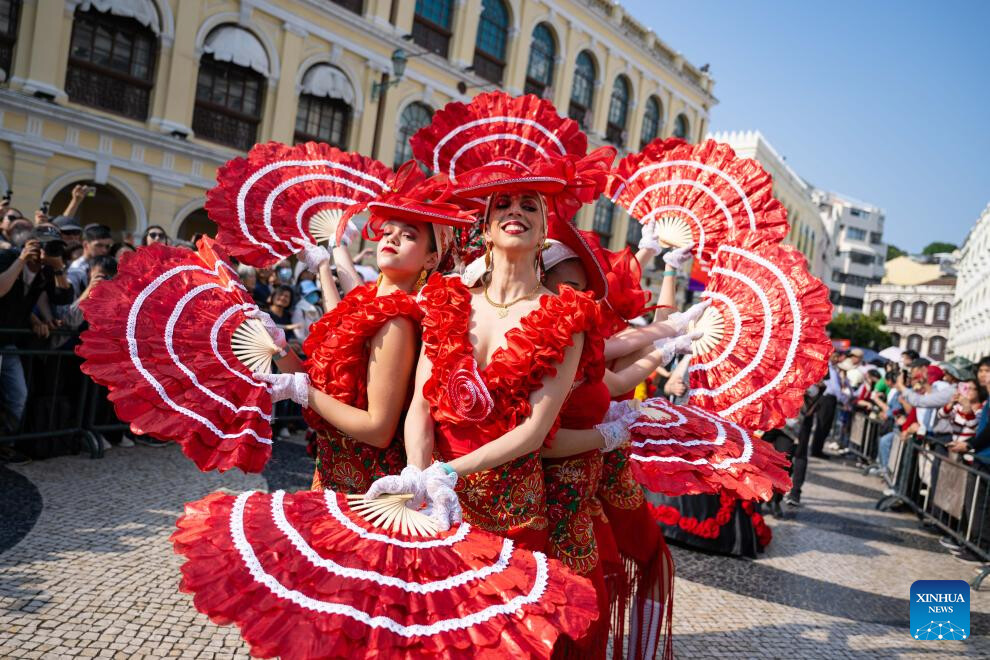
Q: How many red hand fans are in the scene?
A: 7